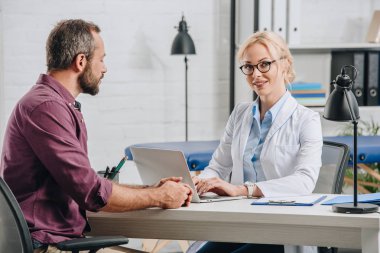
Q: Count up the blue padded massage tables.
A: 1